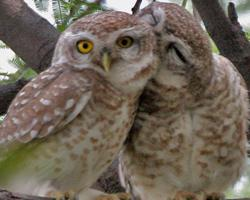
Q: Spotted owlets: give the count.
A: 2